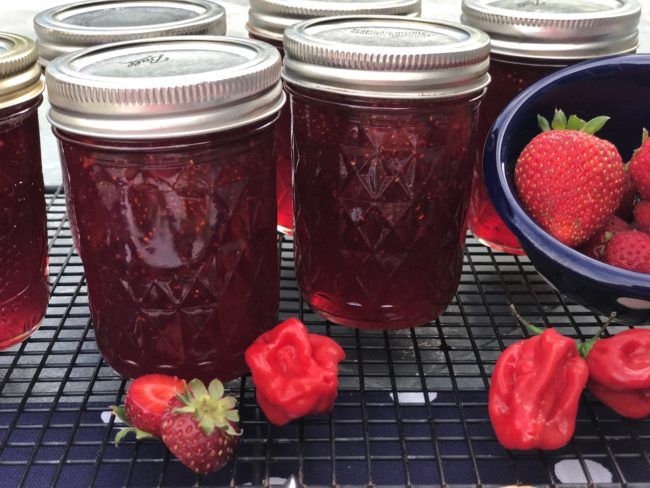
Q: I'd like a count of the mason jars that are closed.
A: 6